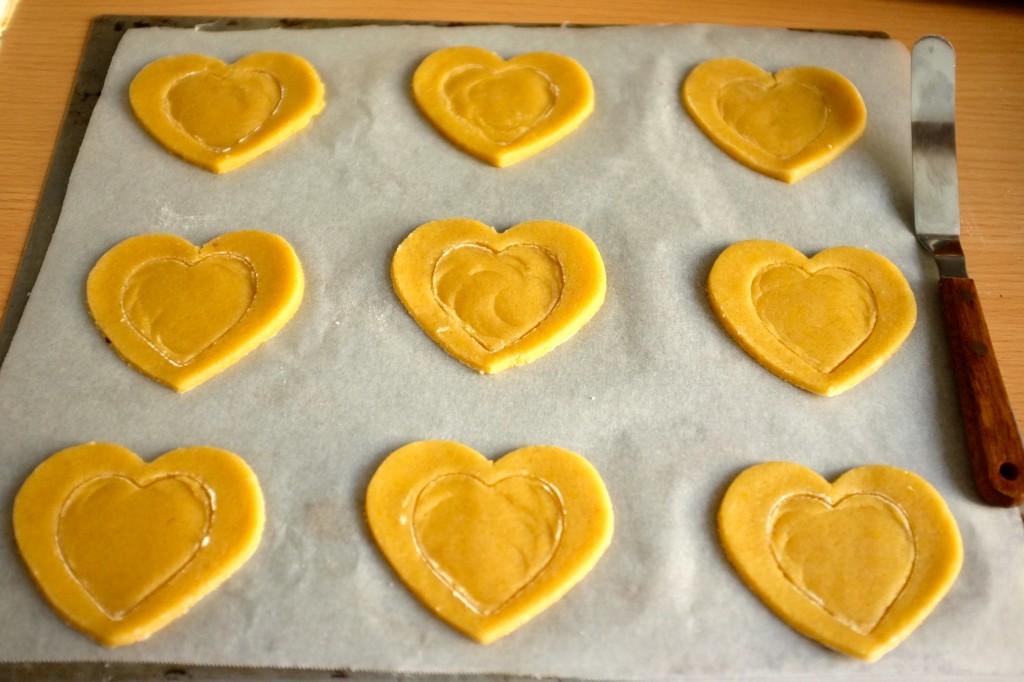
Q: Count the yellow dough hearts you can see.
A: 9